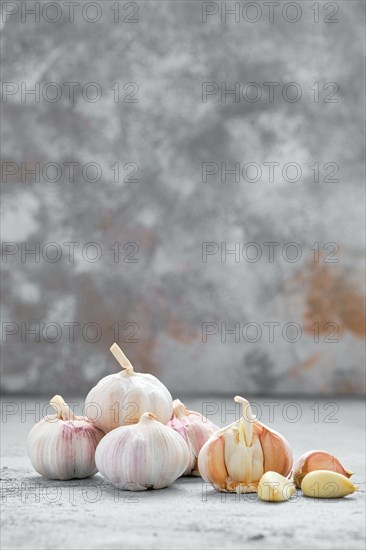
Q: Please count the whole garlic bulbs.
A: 4